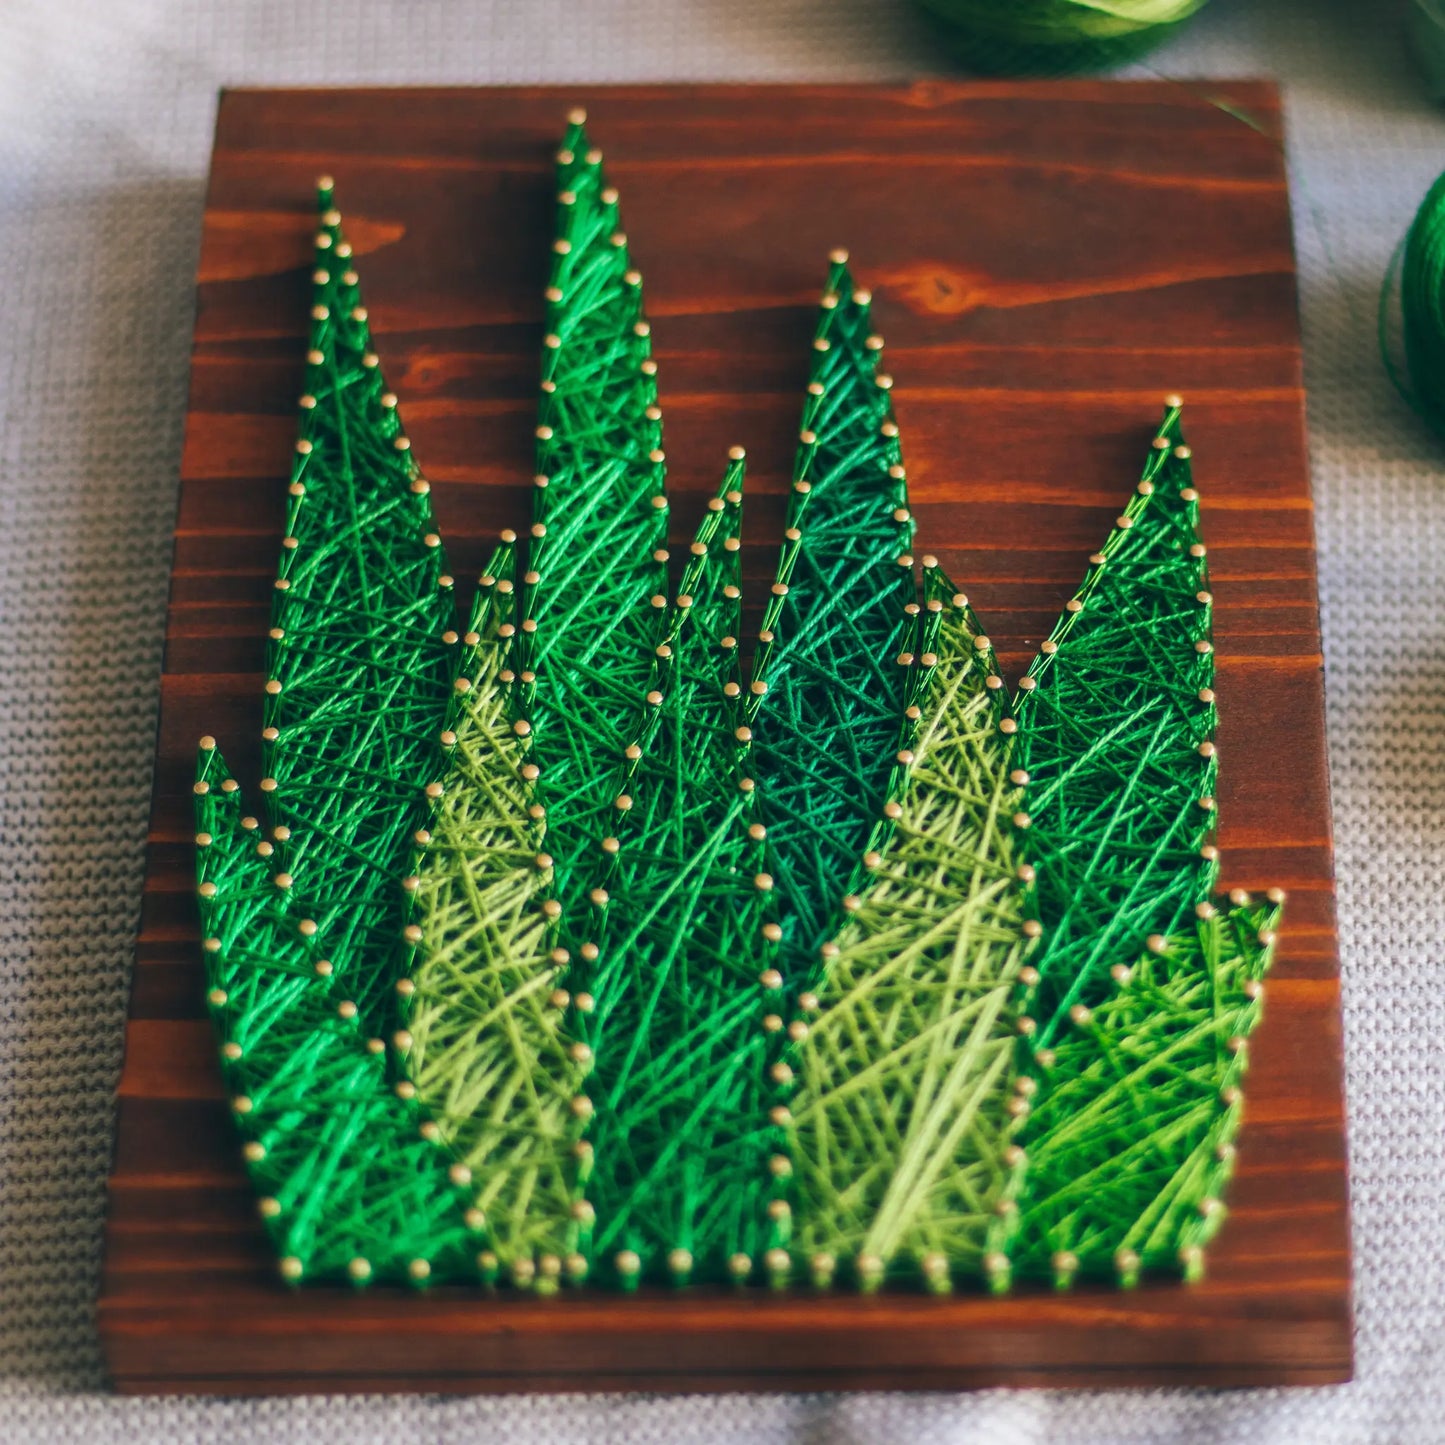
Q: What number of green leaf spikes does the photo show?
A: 9